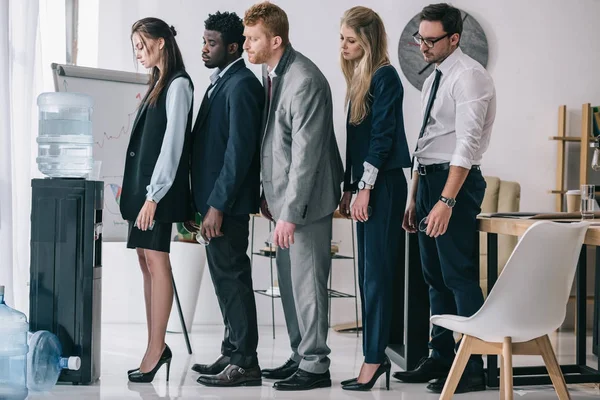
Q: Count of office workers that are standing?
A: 5